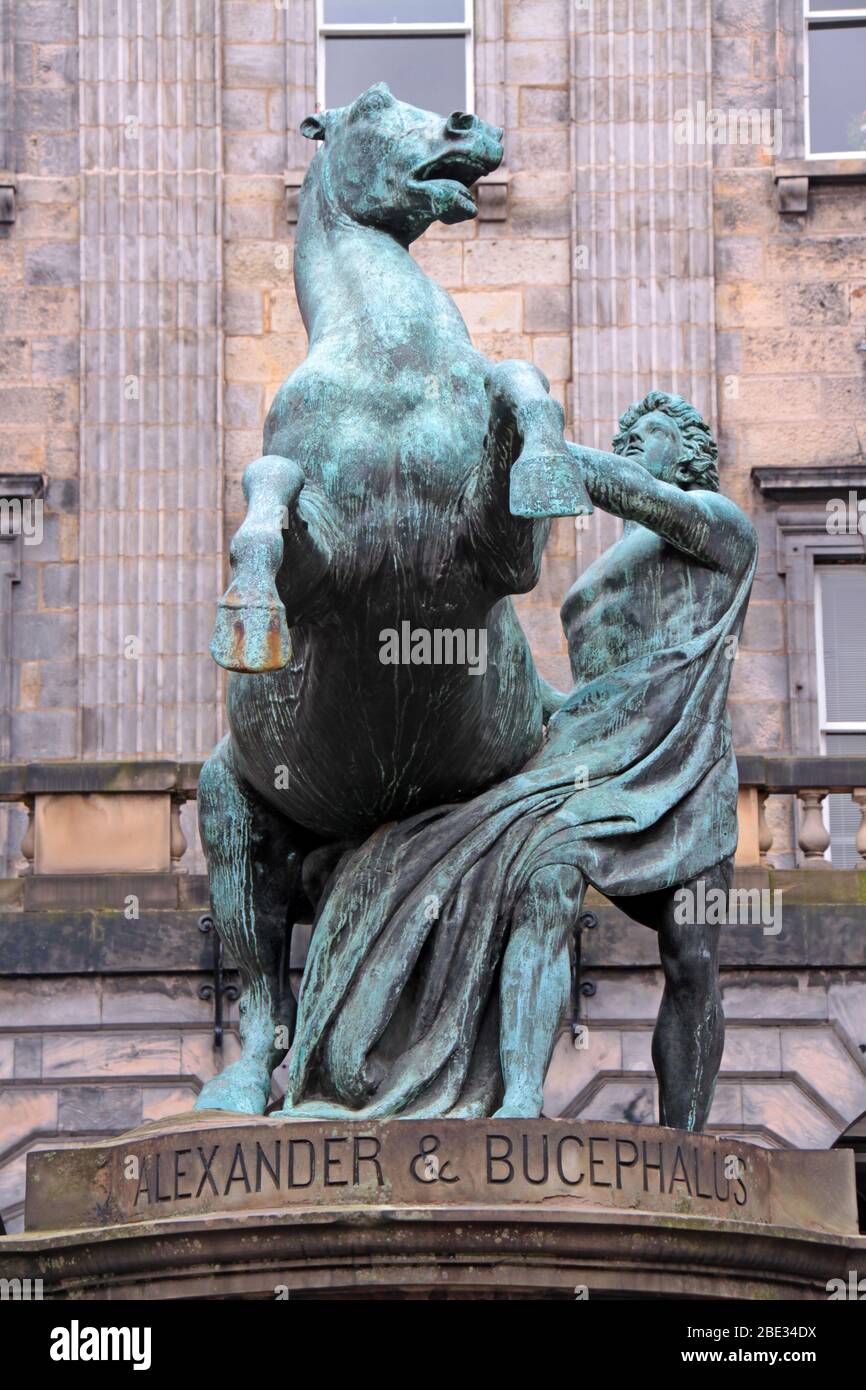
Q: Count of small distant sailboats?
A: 0